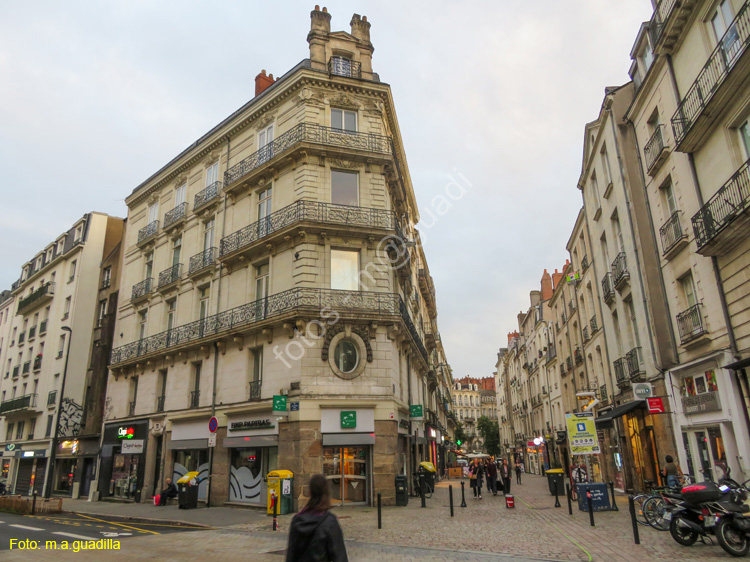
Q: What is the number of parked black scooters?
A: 2